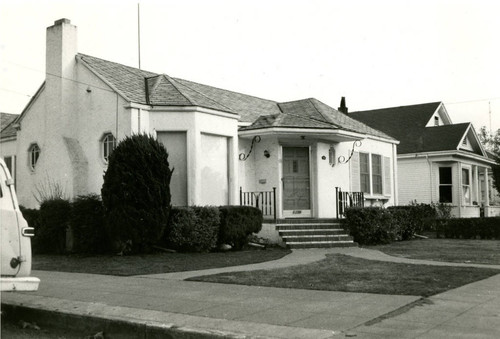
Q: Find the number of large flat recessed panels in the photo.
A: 2